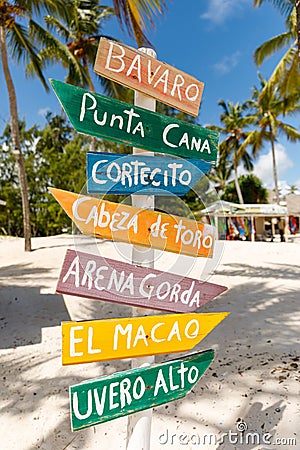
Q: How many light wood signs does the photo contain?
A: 1